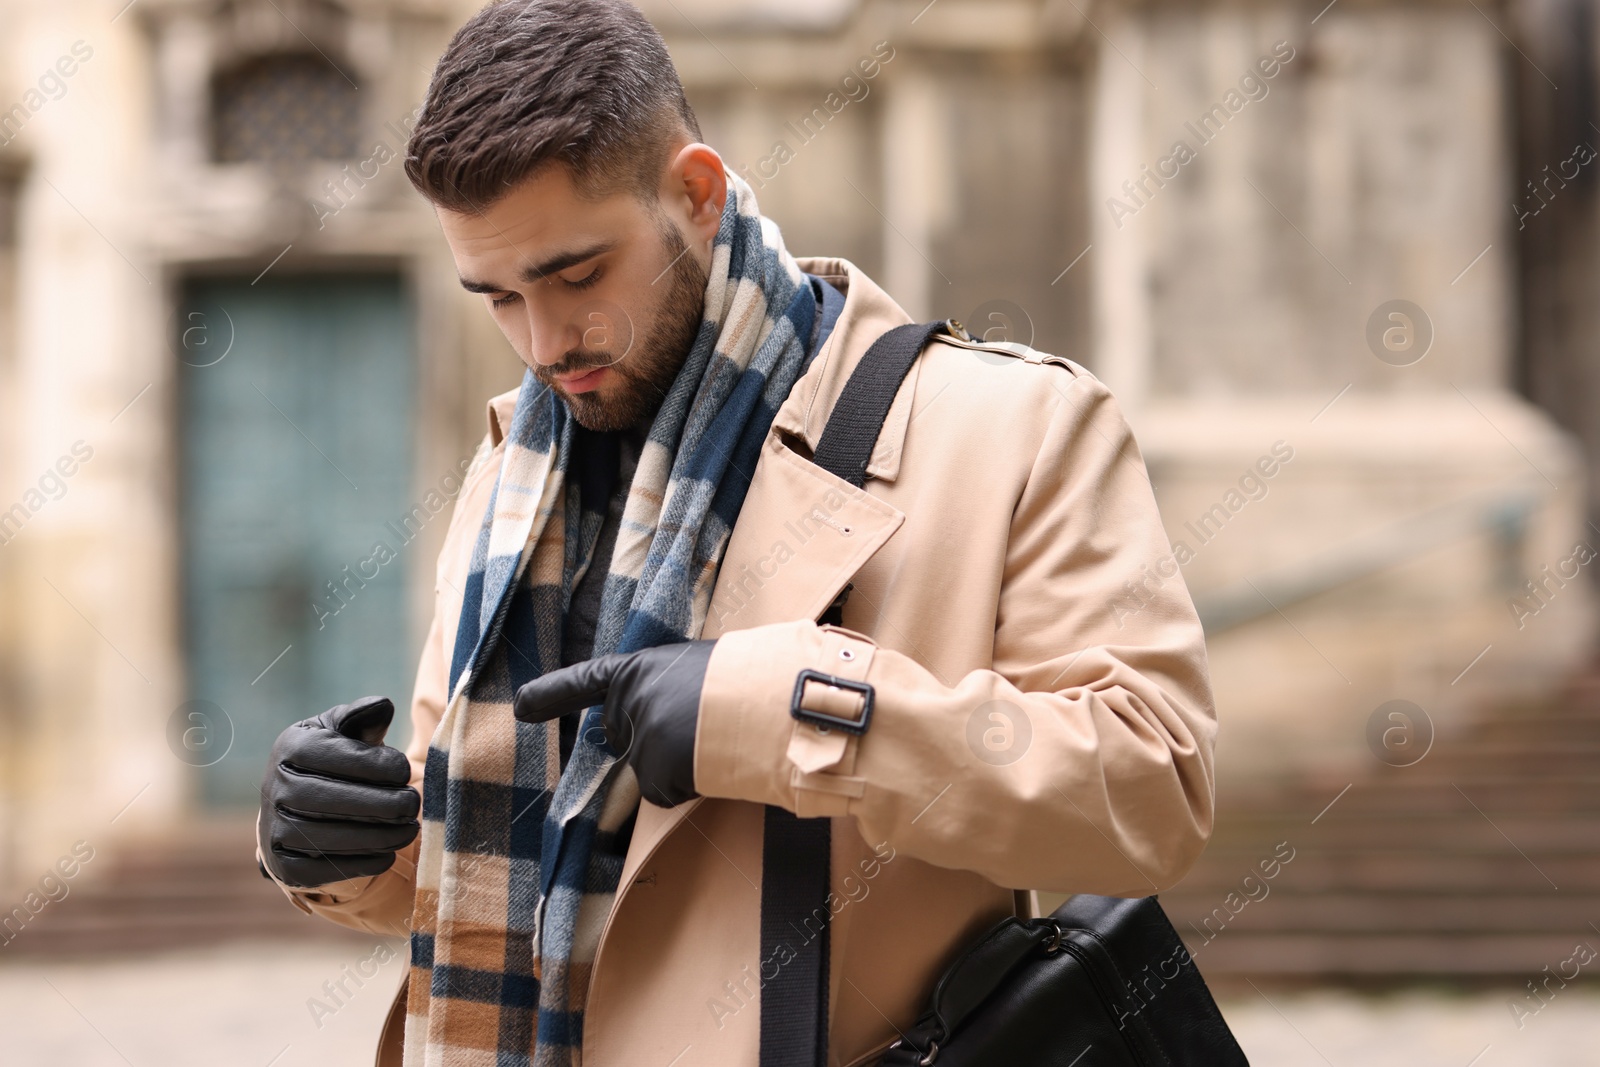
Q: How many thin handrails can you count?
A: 1